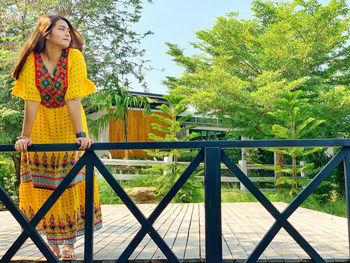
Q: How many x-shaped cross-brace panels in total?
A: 3